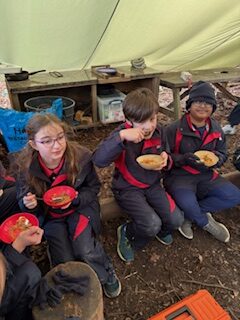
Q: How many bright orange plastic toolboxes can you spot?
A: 1